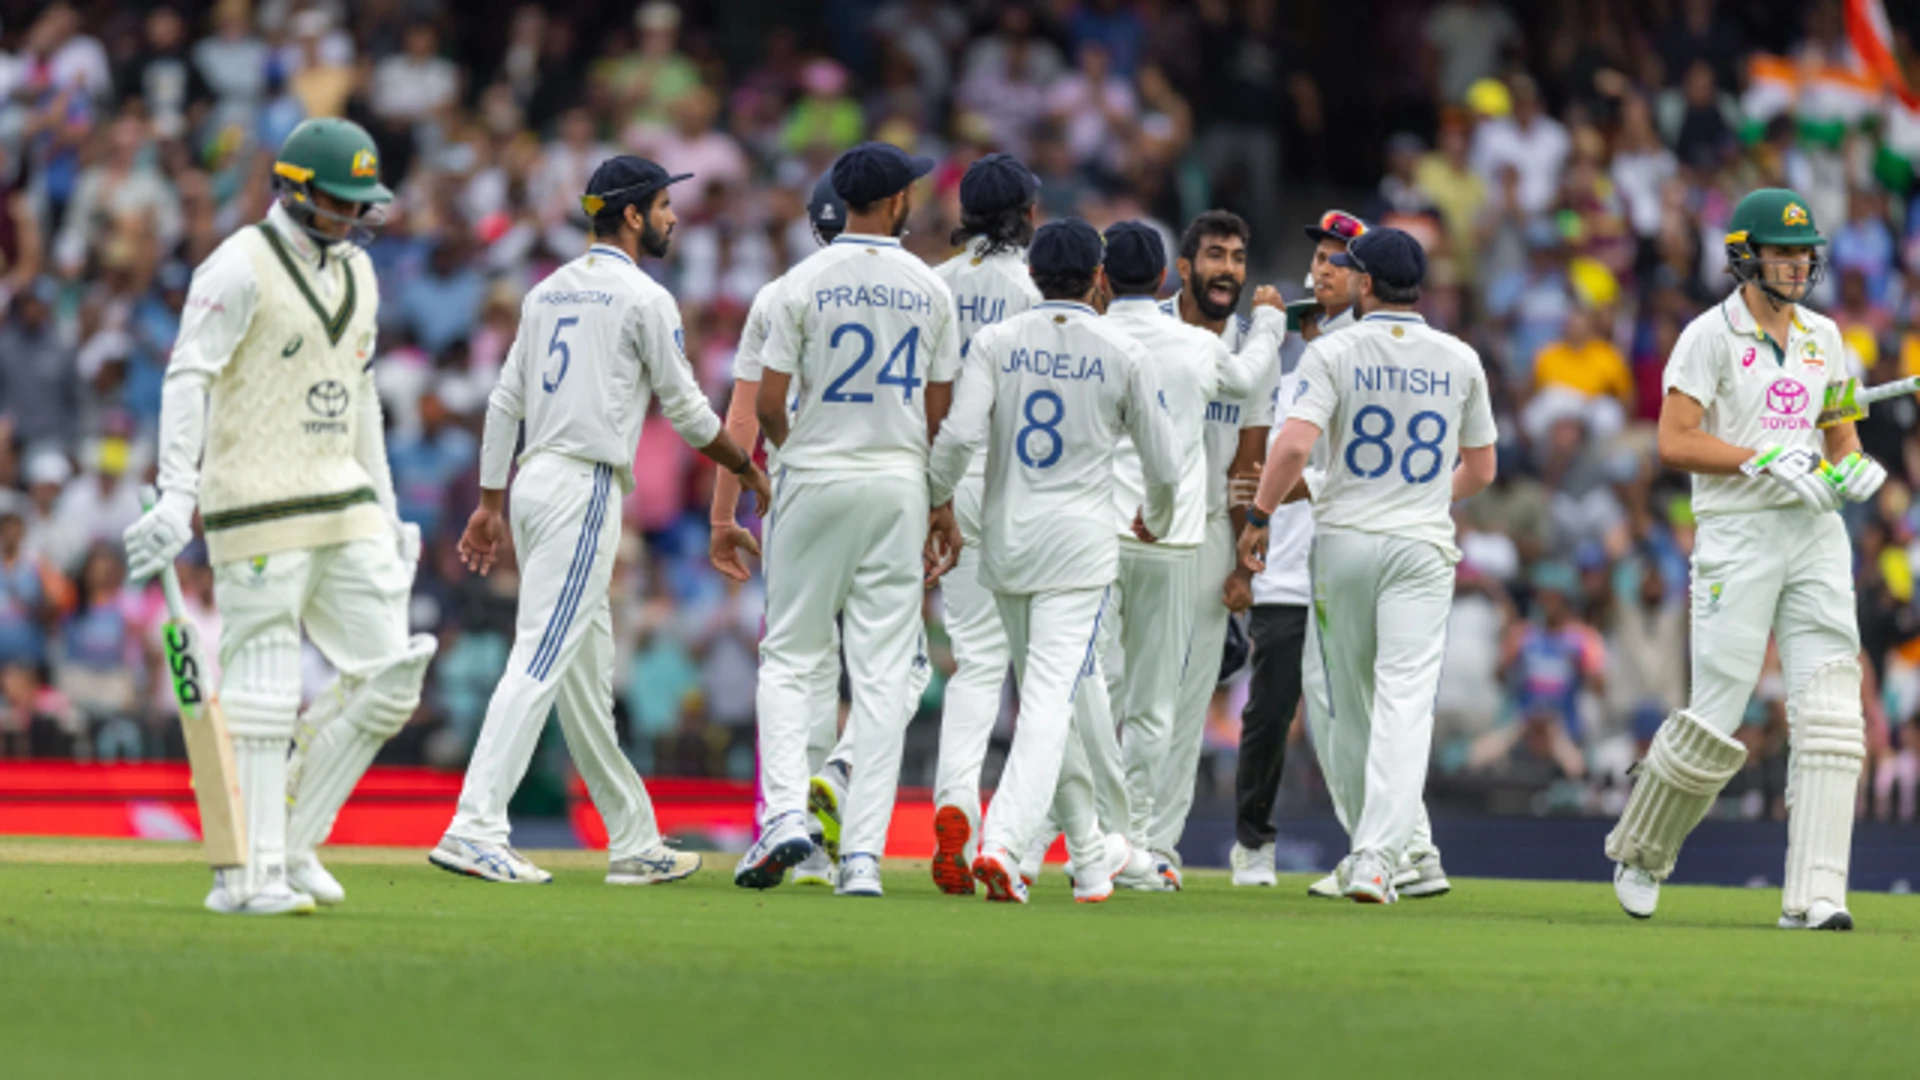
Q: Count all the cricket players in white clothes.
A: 11